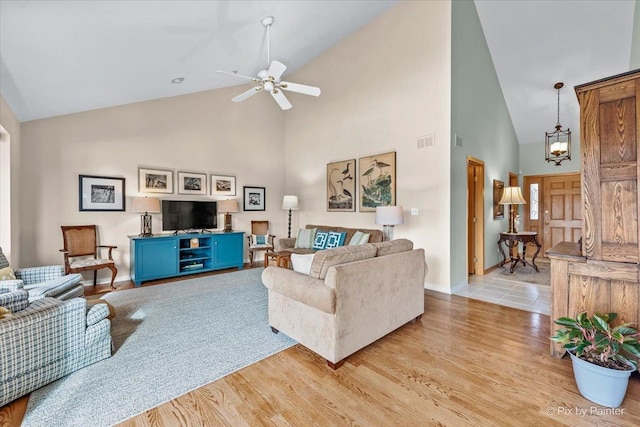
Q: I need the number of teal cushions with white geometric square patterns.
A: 2